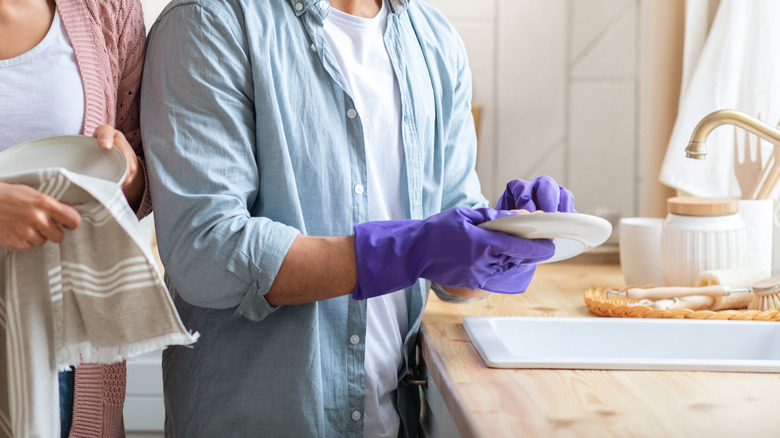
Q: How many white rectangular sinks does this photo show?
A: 1